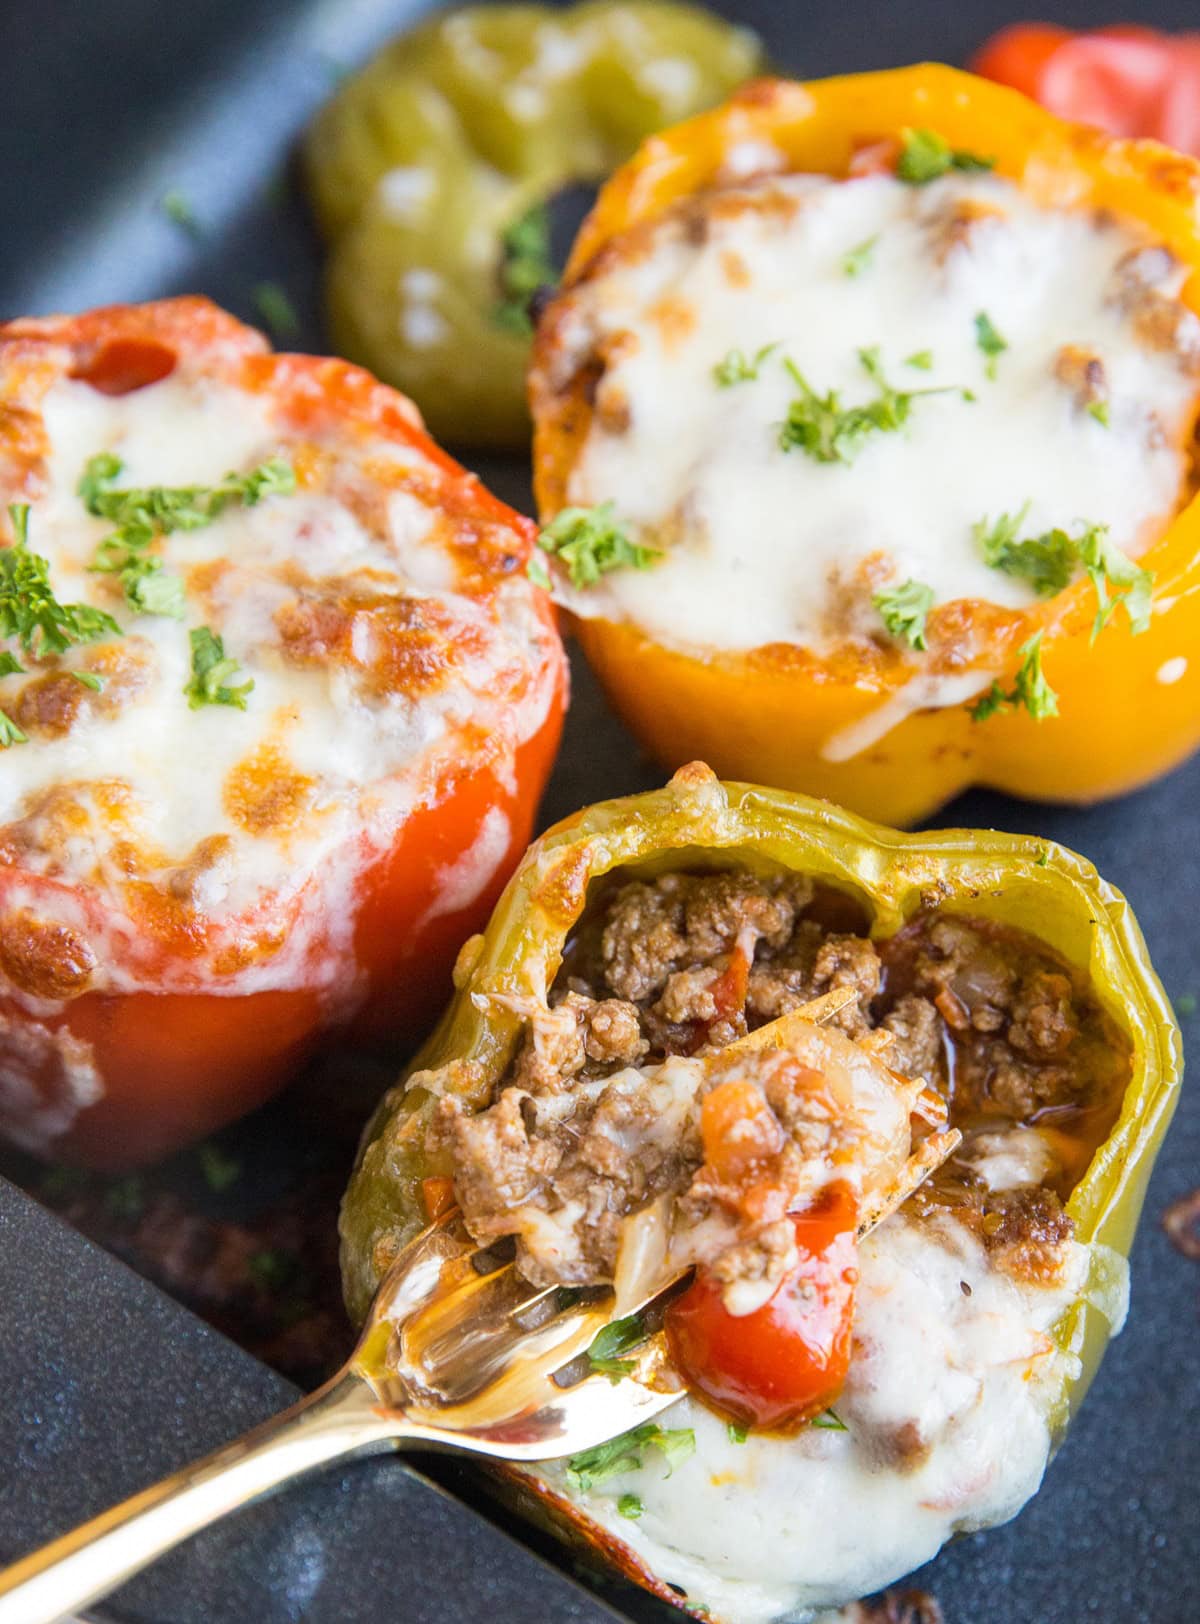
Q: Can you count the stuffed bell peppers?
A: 3